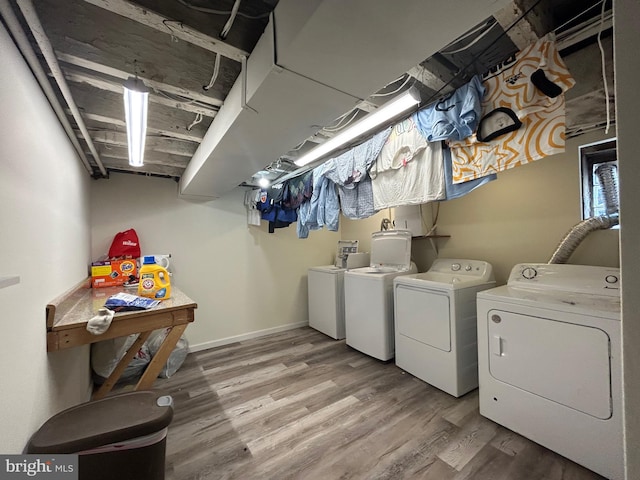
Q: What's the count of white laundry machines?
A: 4